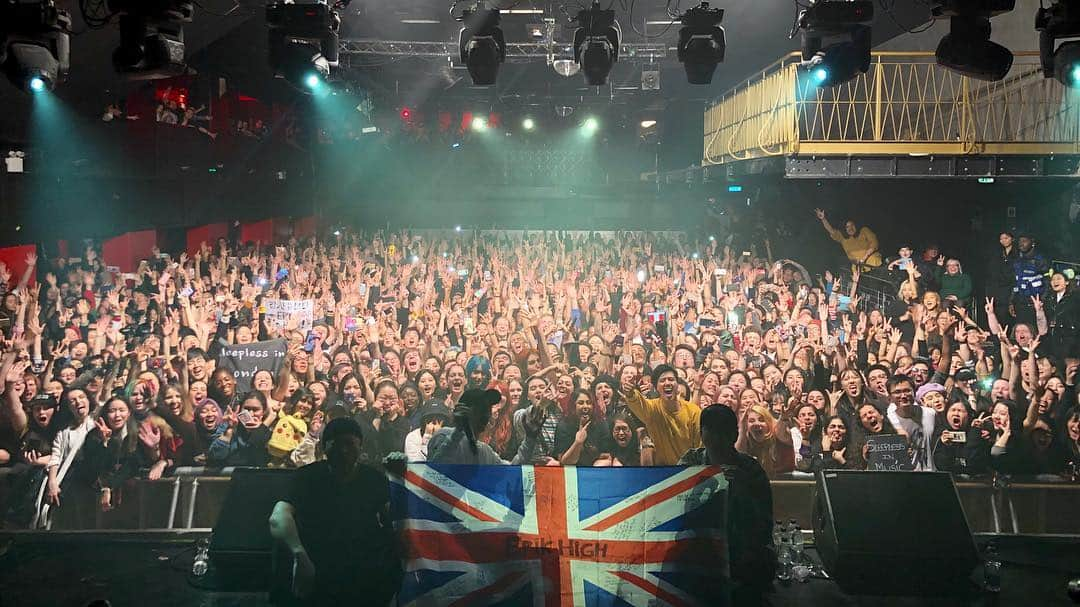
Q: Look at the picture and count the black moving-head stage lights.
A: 9